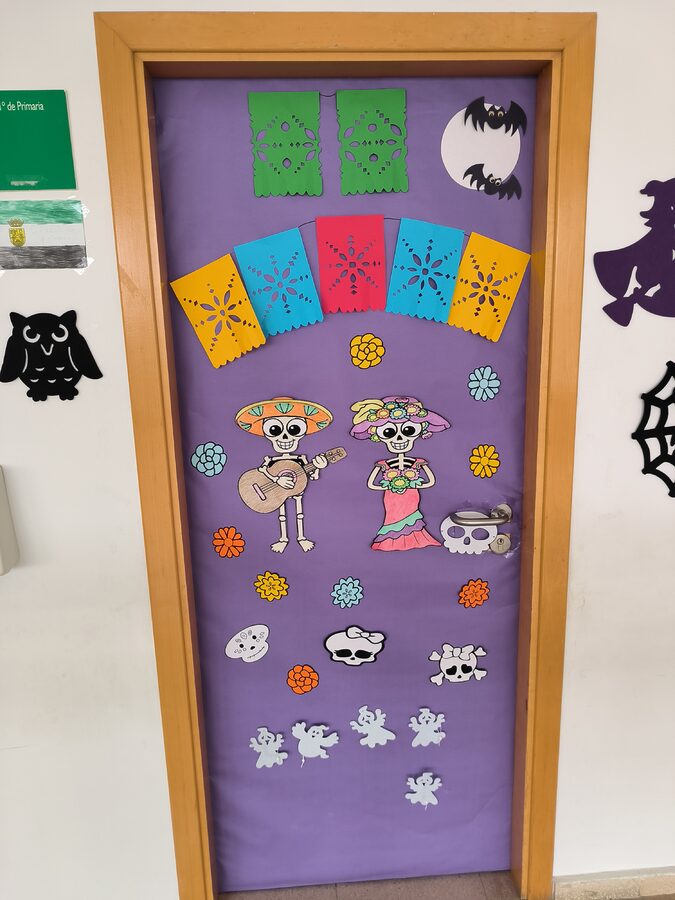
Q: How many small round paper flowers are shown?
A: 9